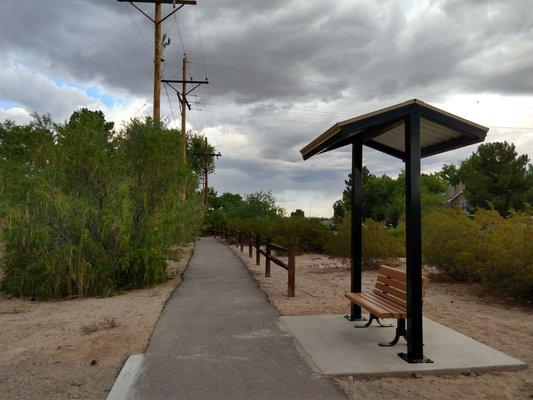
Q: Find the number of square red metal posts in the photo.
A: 0